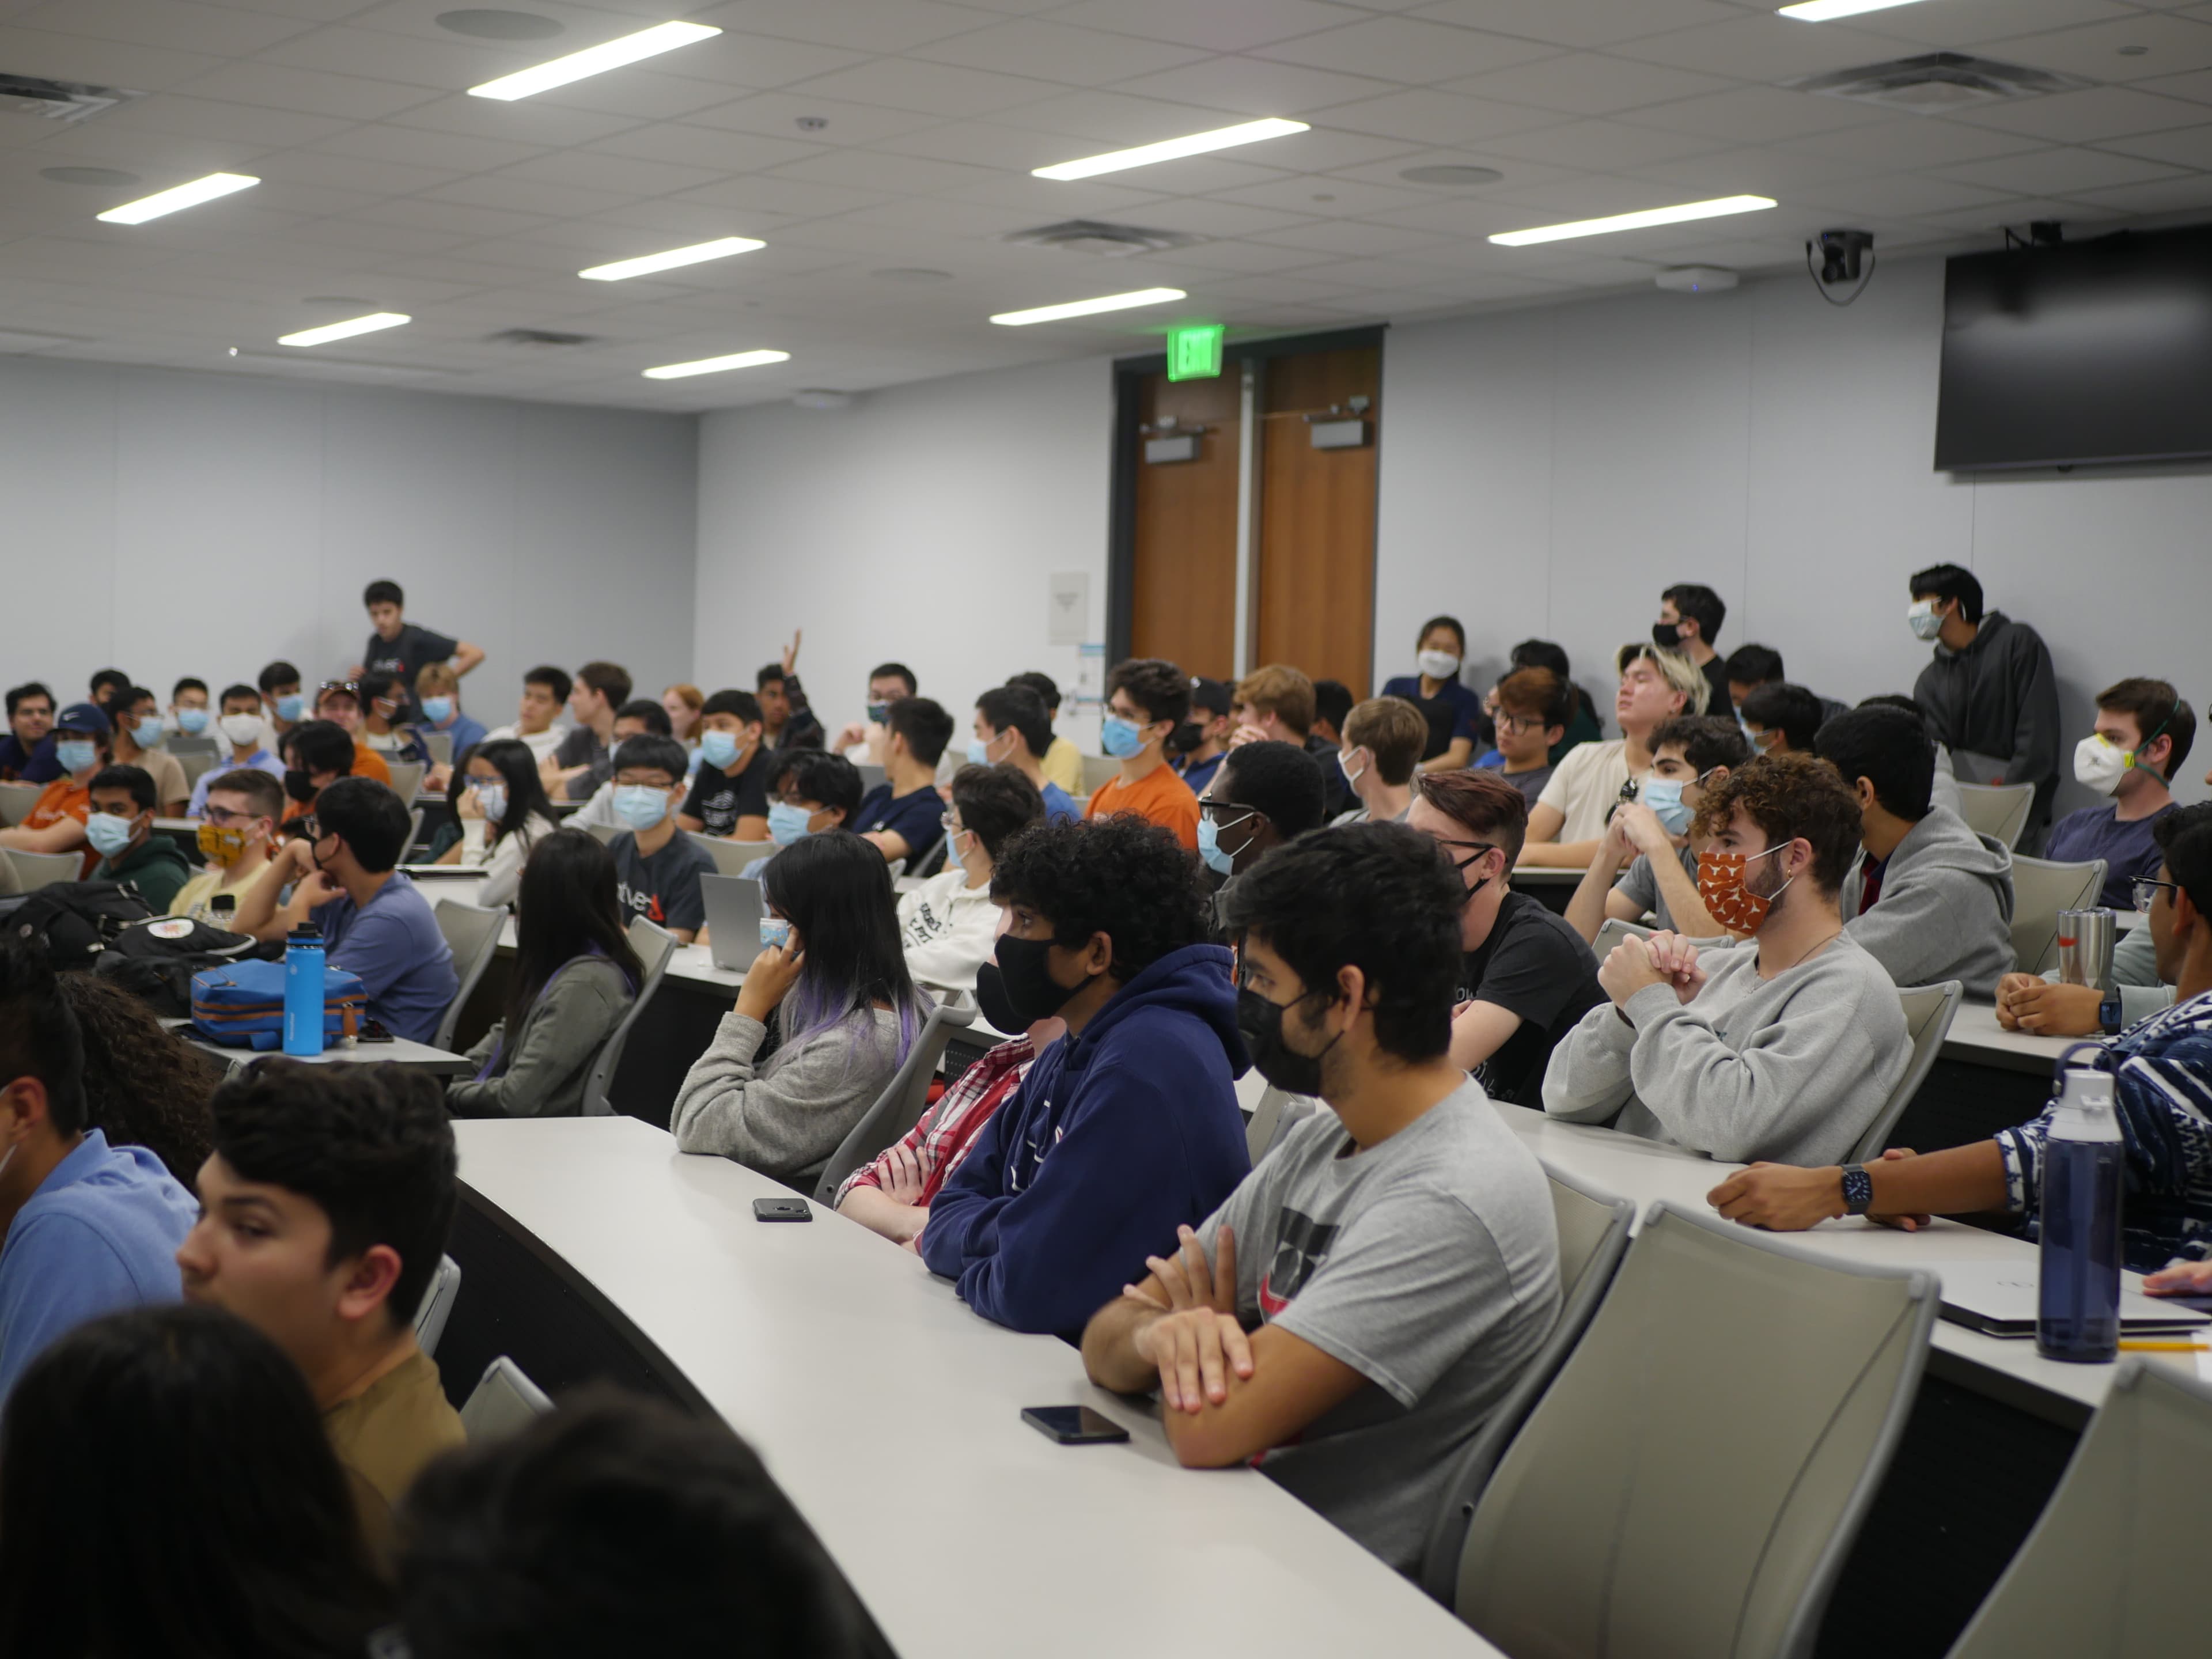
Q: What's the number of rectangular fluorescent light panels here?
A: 9